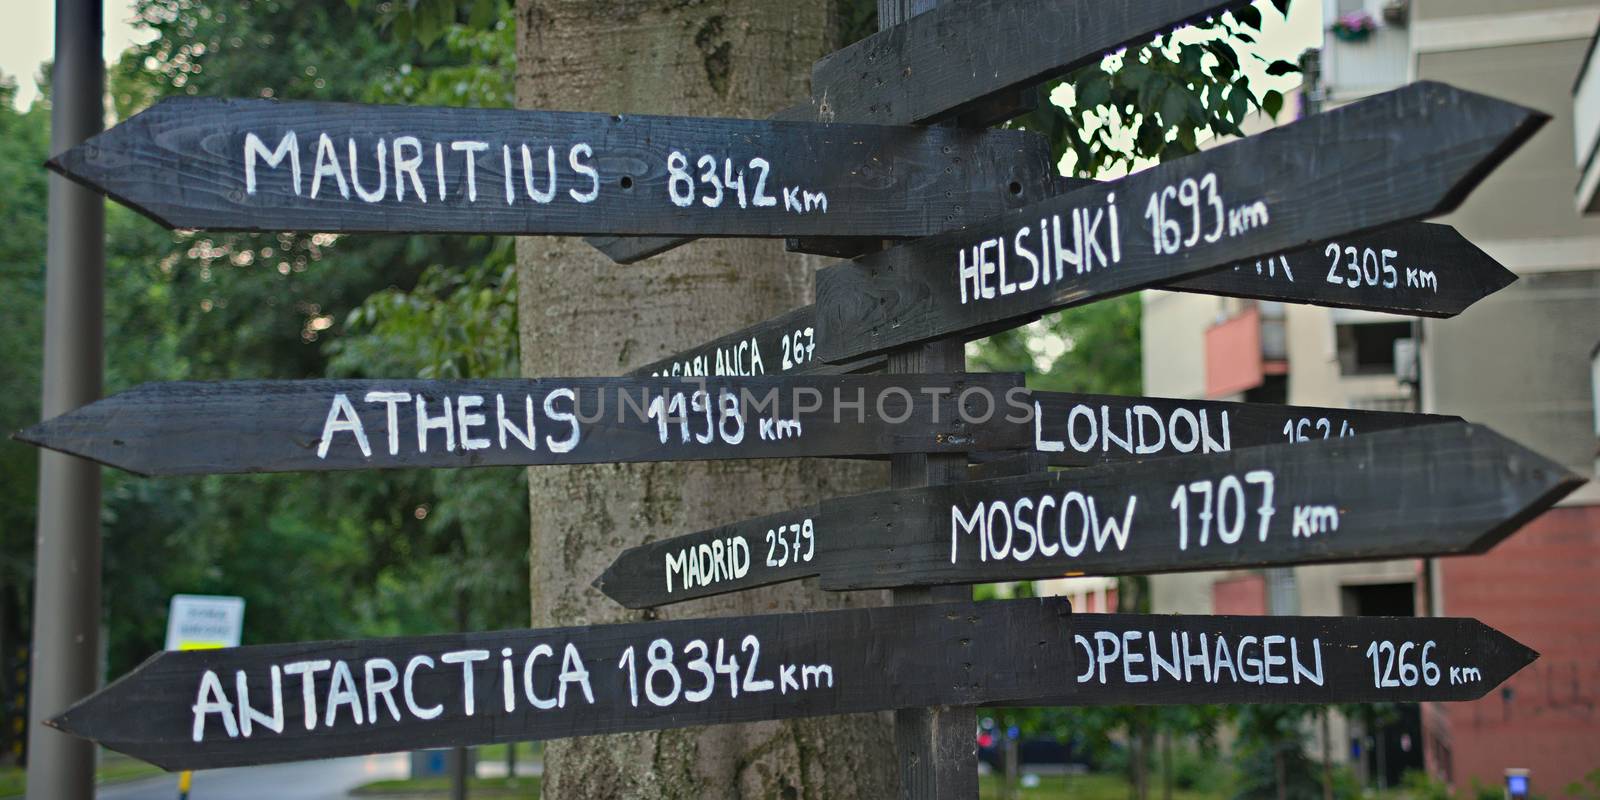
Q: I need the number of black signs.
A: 12